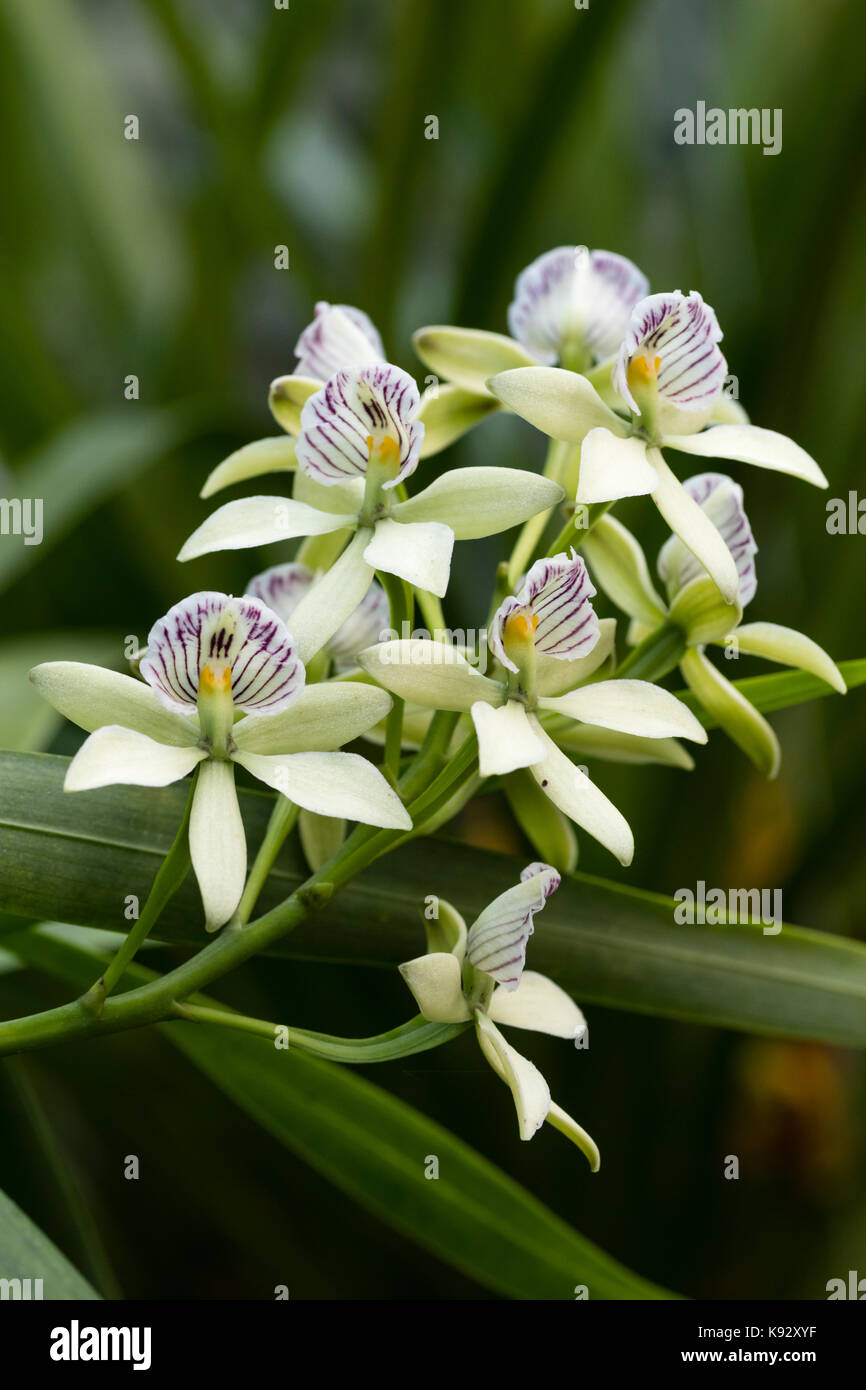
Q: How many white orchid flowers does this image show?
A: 9